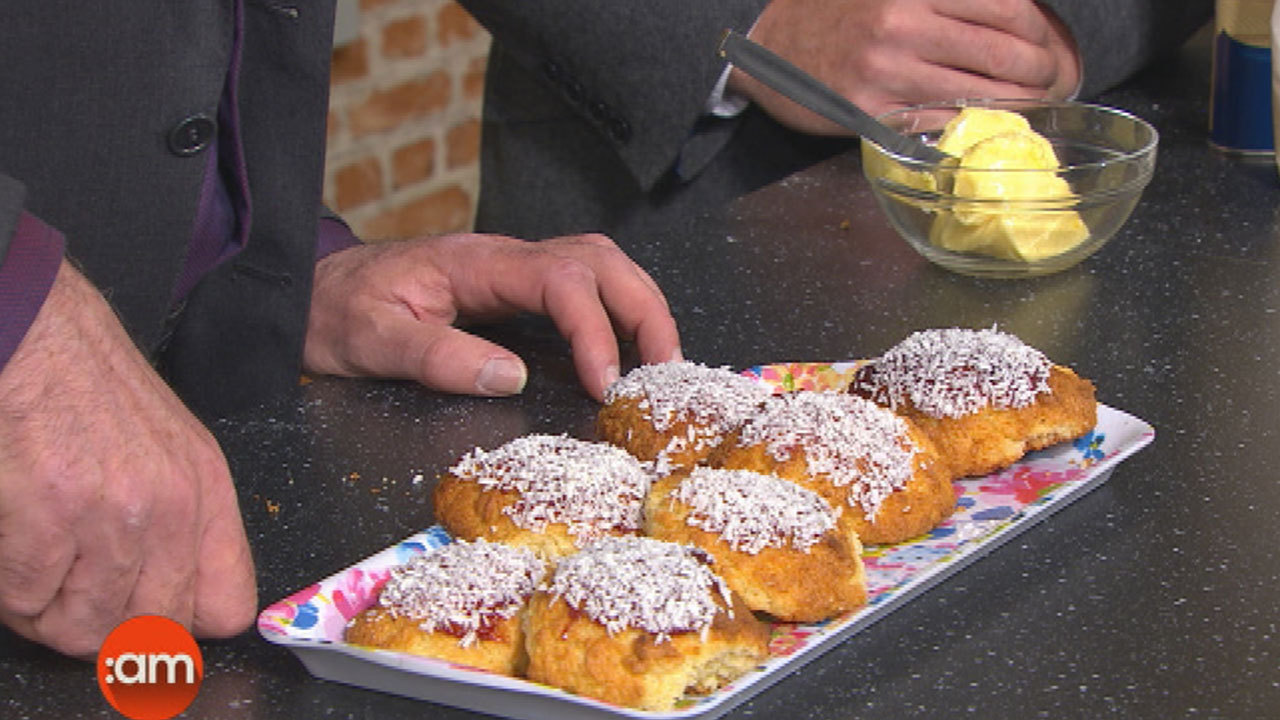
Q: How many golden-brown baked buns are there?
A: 7